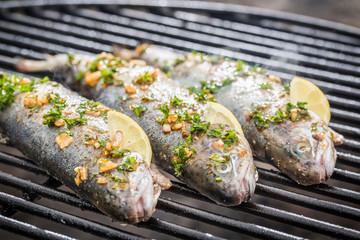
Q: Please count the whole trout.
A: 3